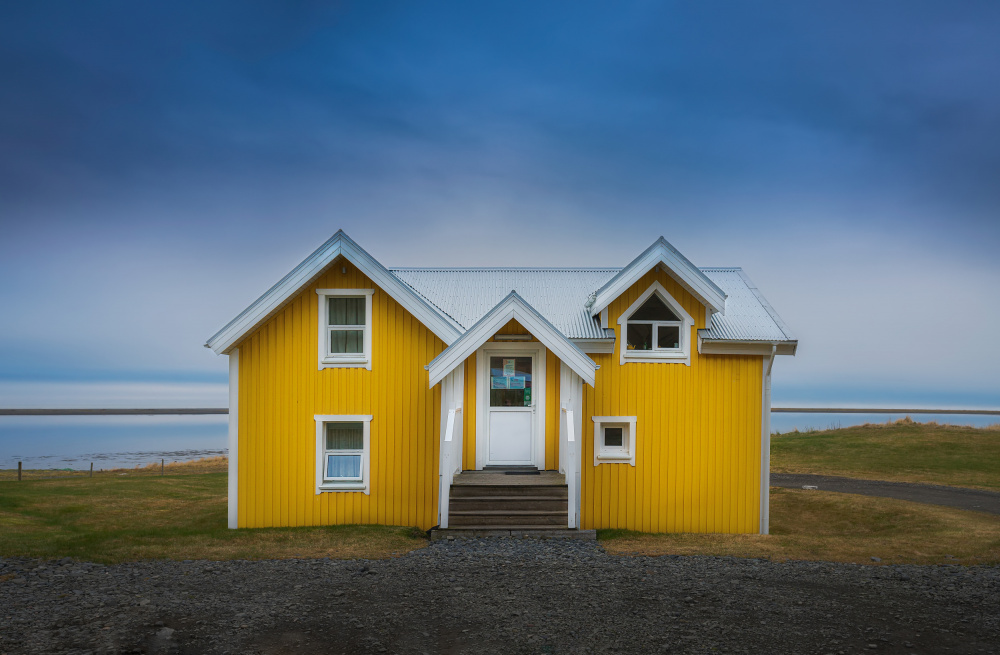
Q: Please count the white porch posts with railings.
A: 2